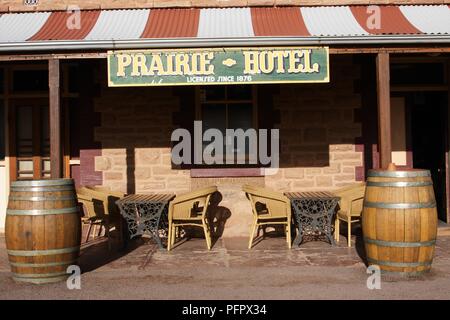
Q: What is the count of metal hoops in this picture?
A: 14